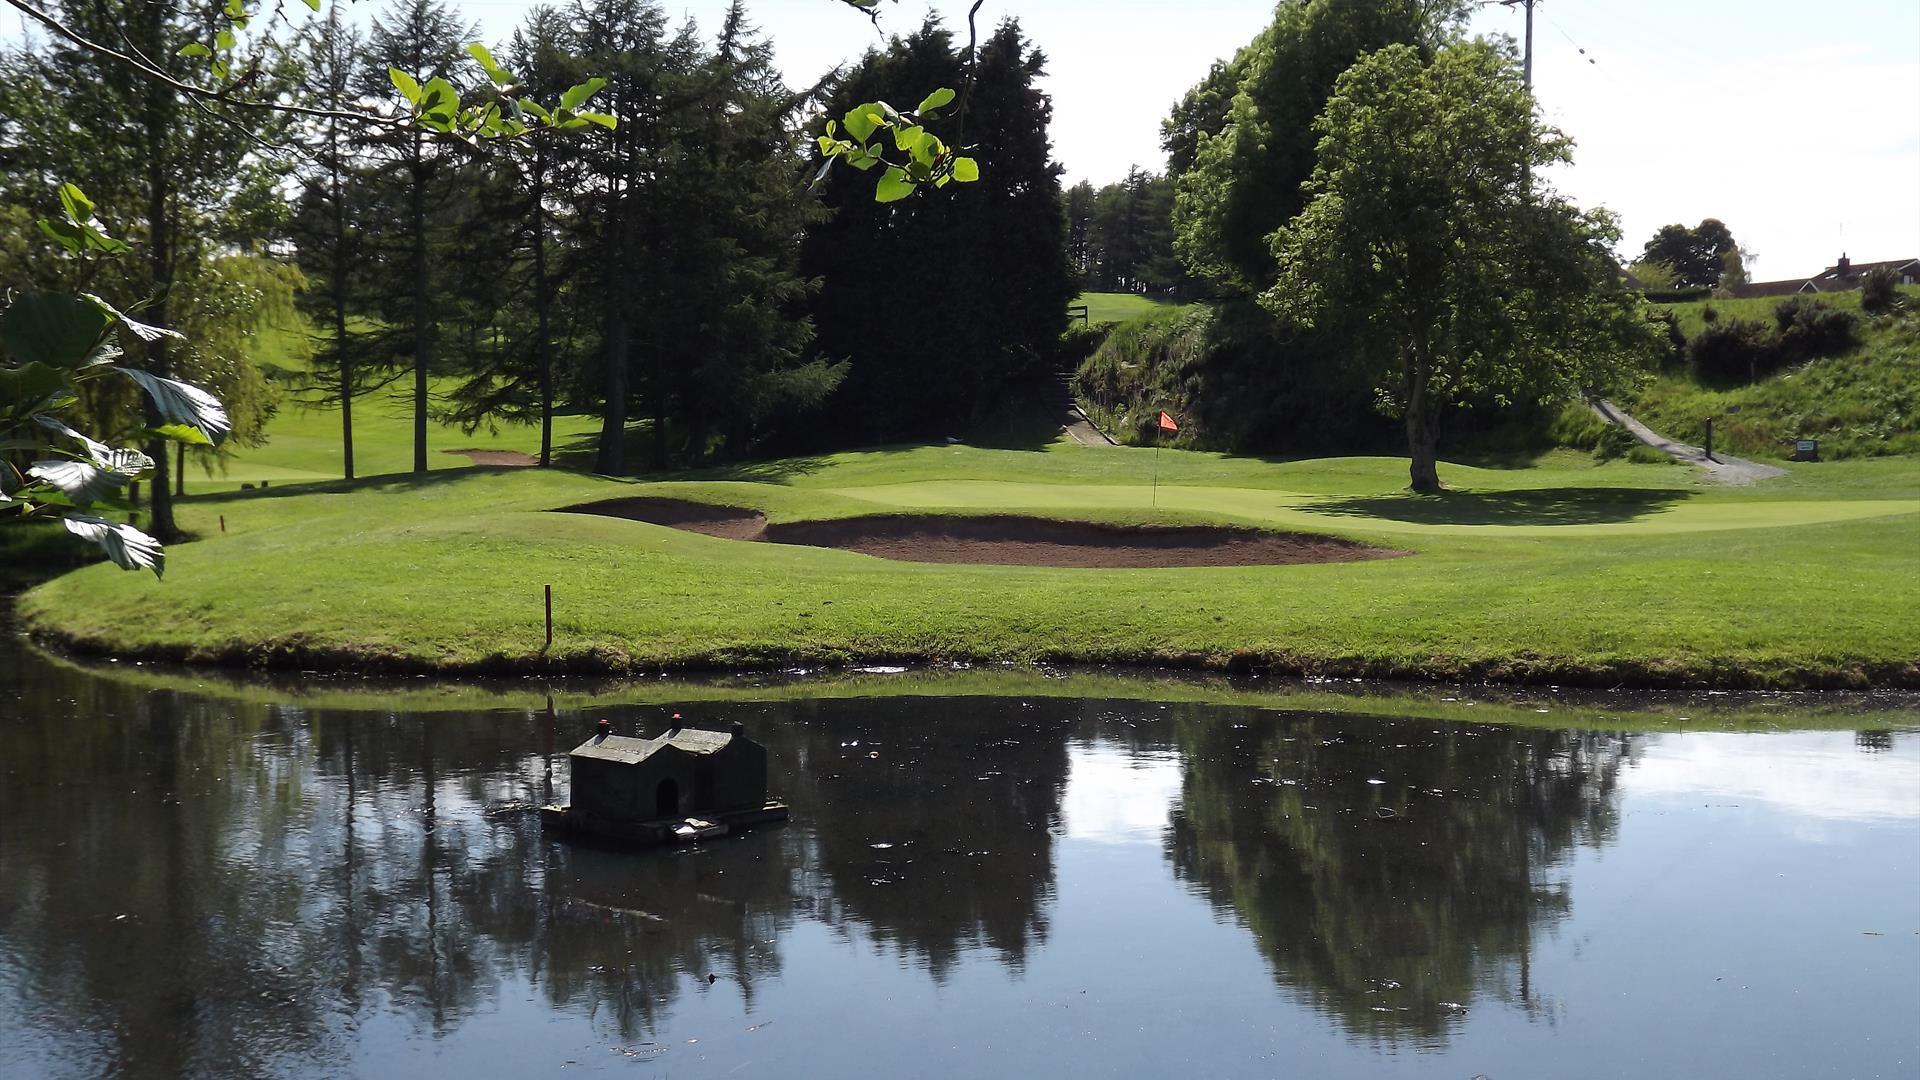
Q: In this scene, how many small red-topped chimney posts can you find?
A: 2